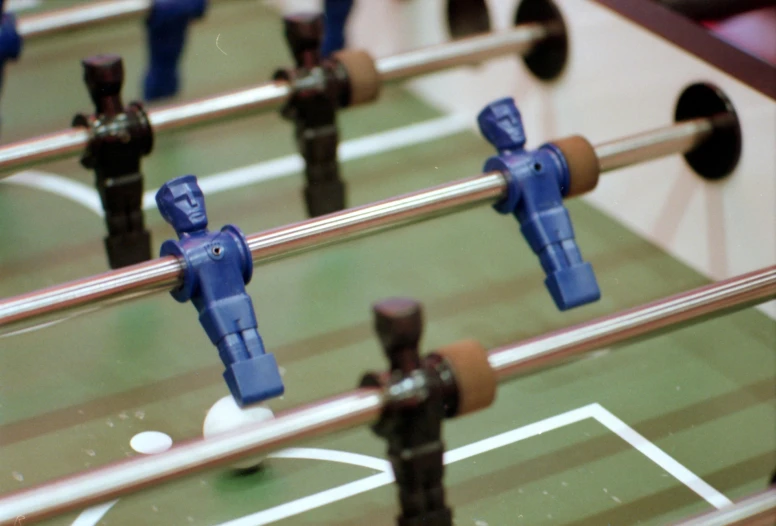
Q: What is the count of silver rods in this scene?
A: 5